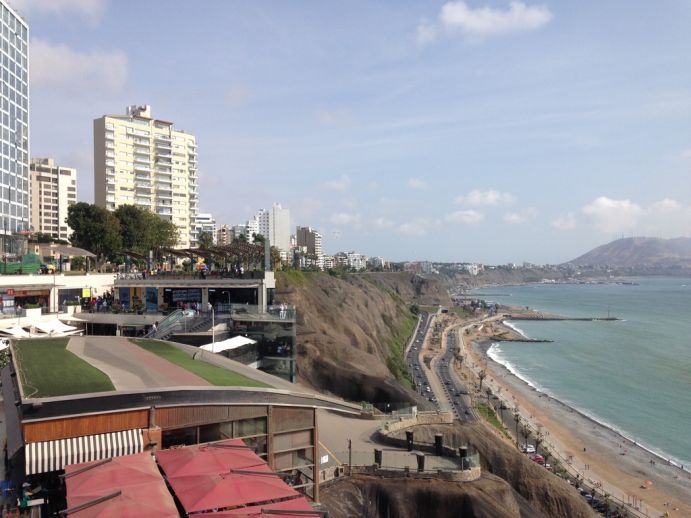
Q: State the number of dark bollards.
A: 5